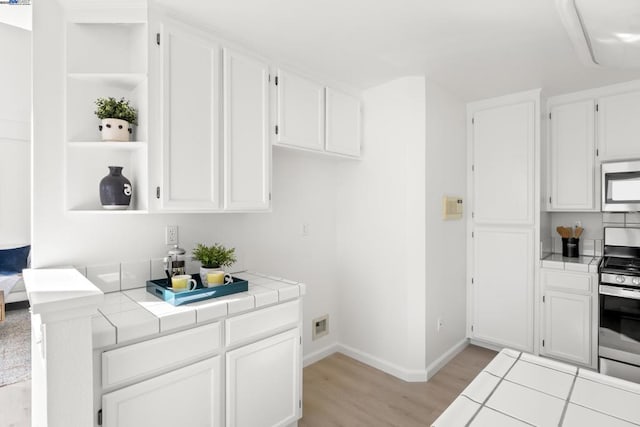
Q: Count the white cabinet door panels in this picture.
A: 11